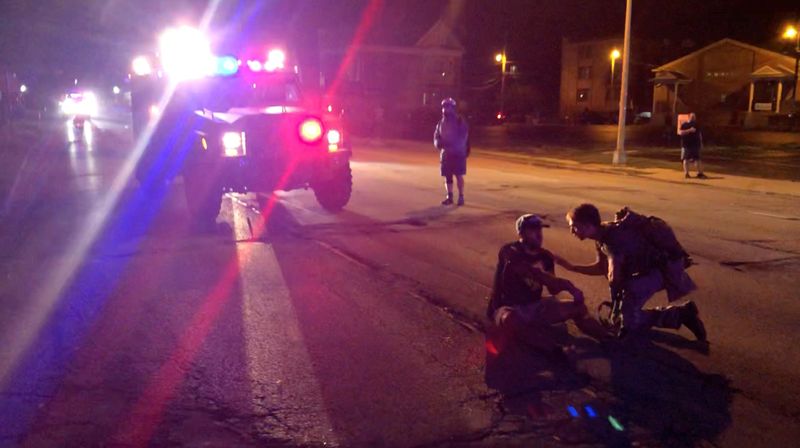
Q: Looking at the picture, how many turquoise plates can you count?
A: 0